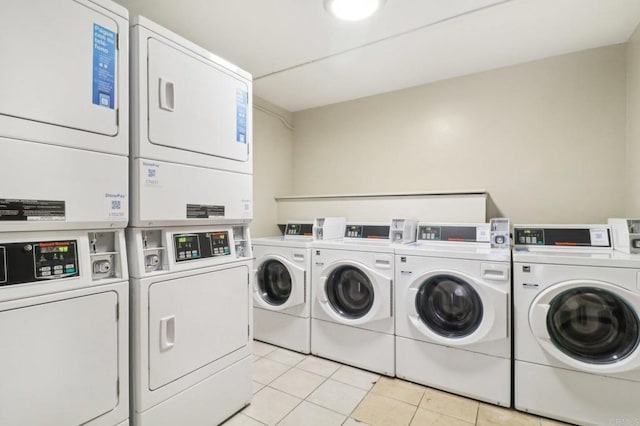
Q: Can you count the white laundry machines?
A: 8